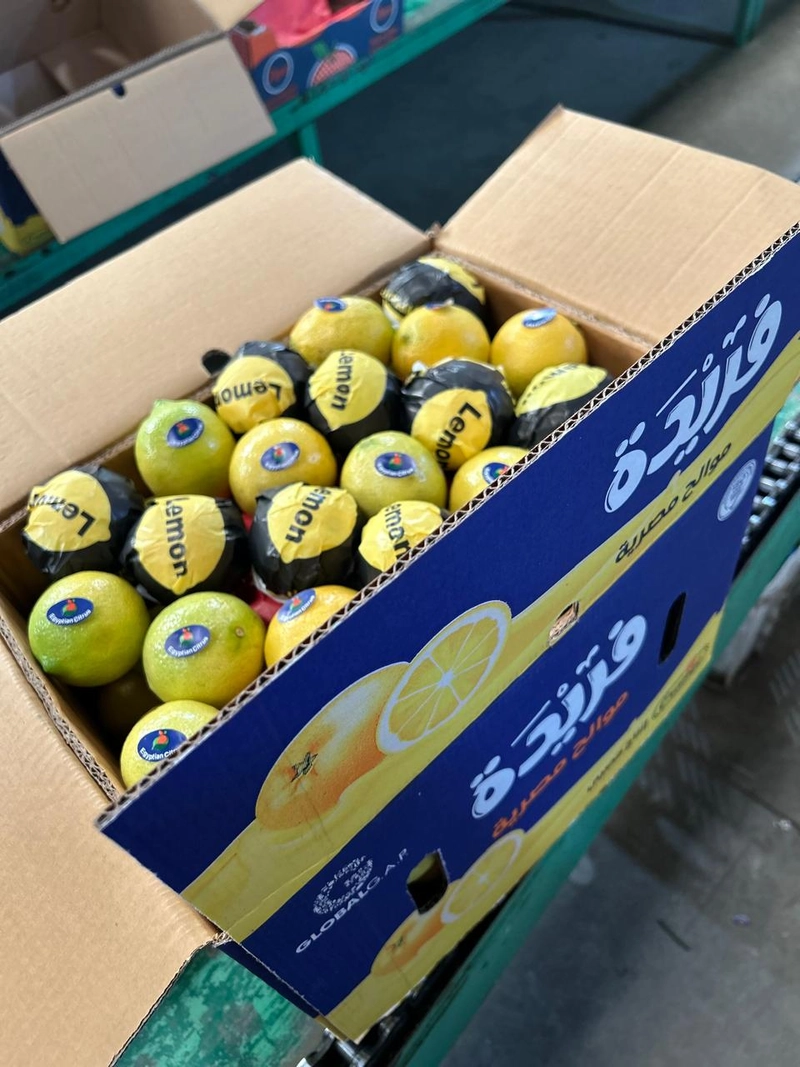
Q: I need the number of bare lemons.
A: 11